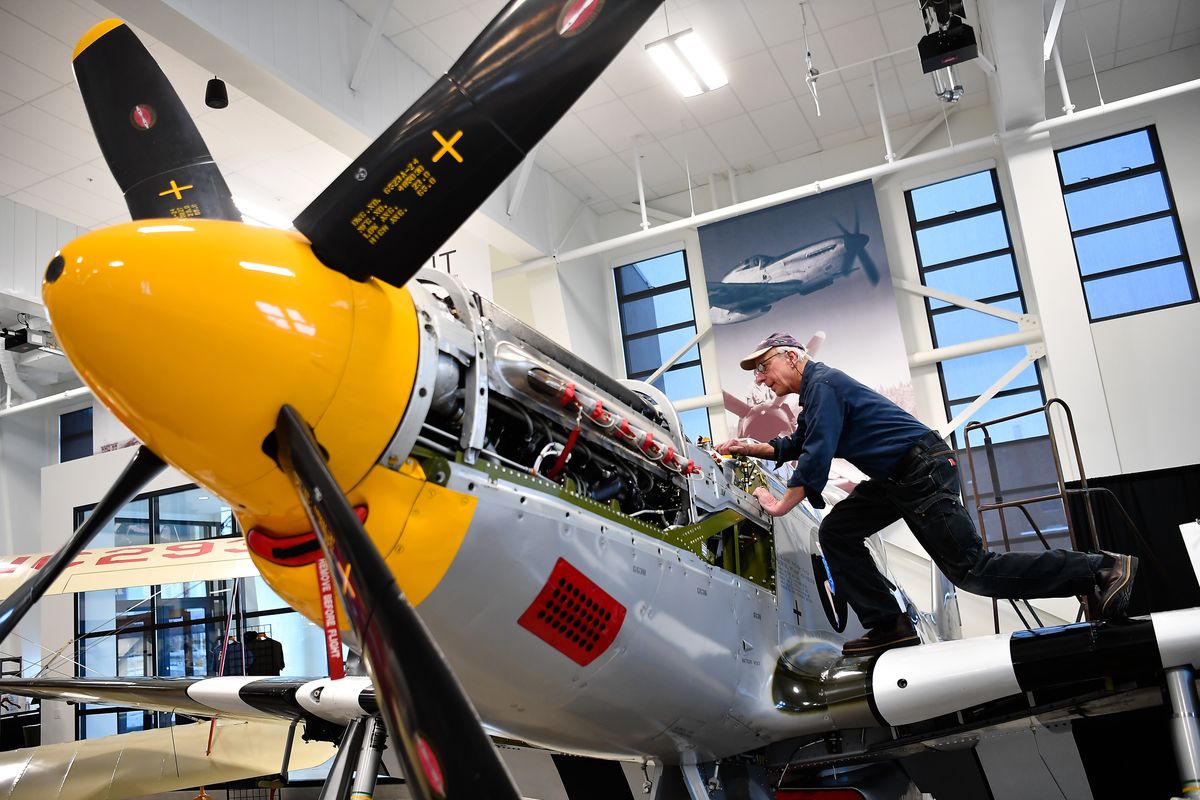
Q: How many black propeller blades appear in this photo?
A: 4